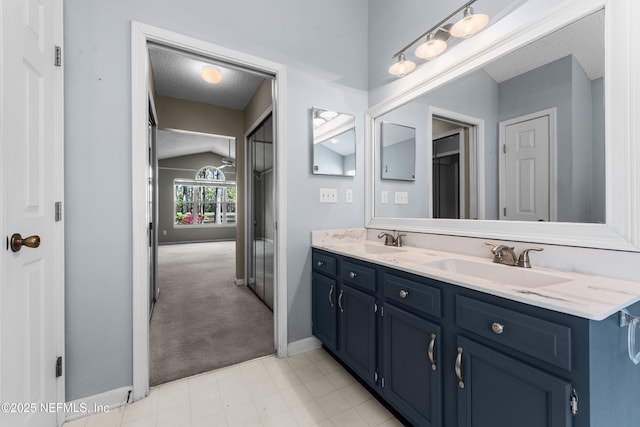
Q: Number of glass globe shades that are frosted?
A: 3